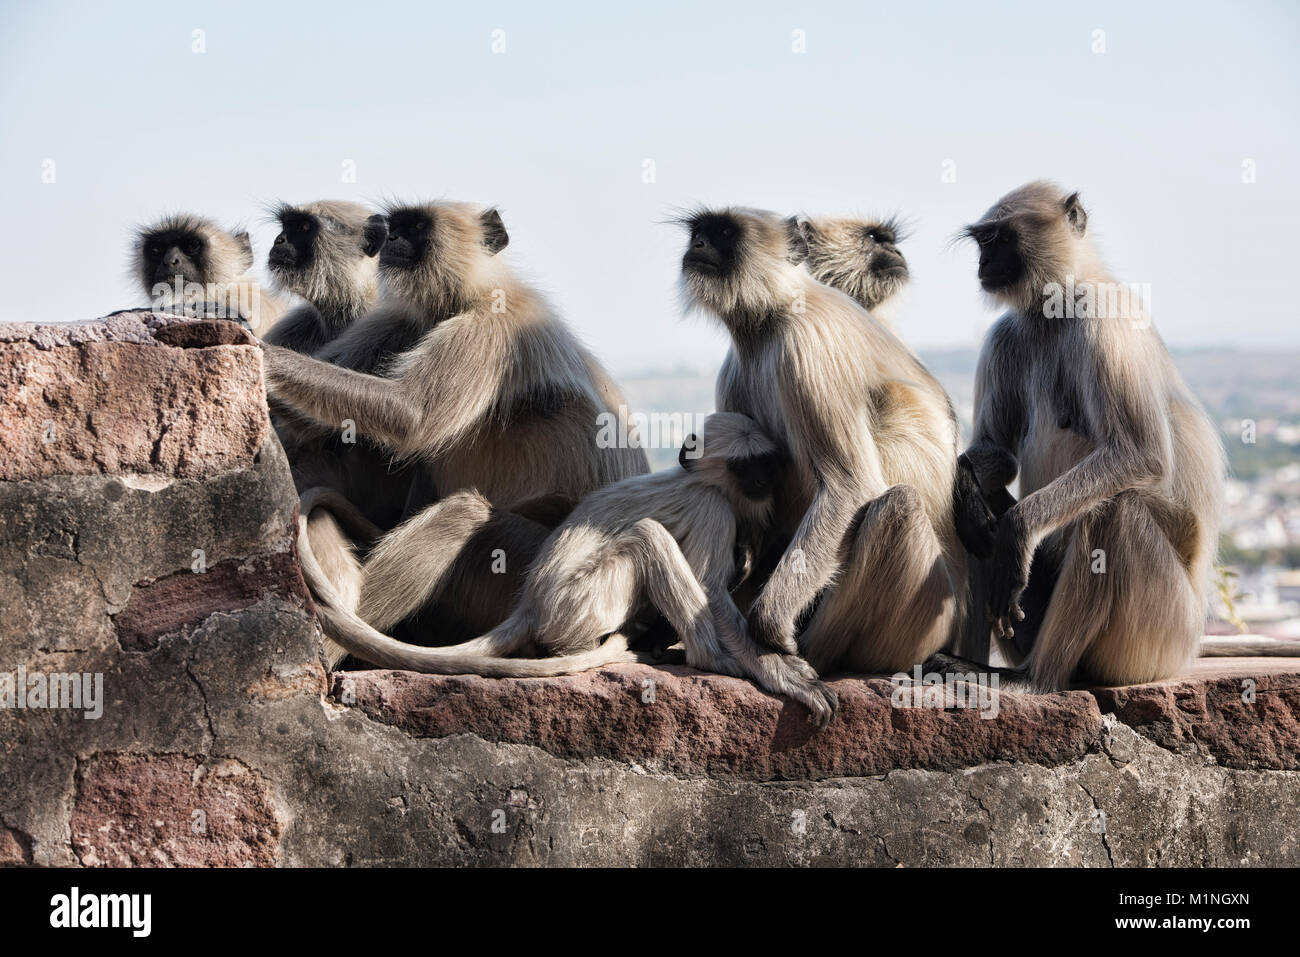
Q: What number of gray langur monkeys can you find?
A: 7